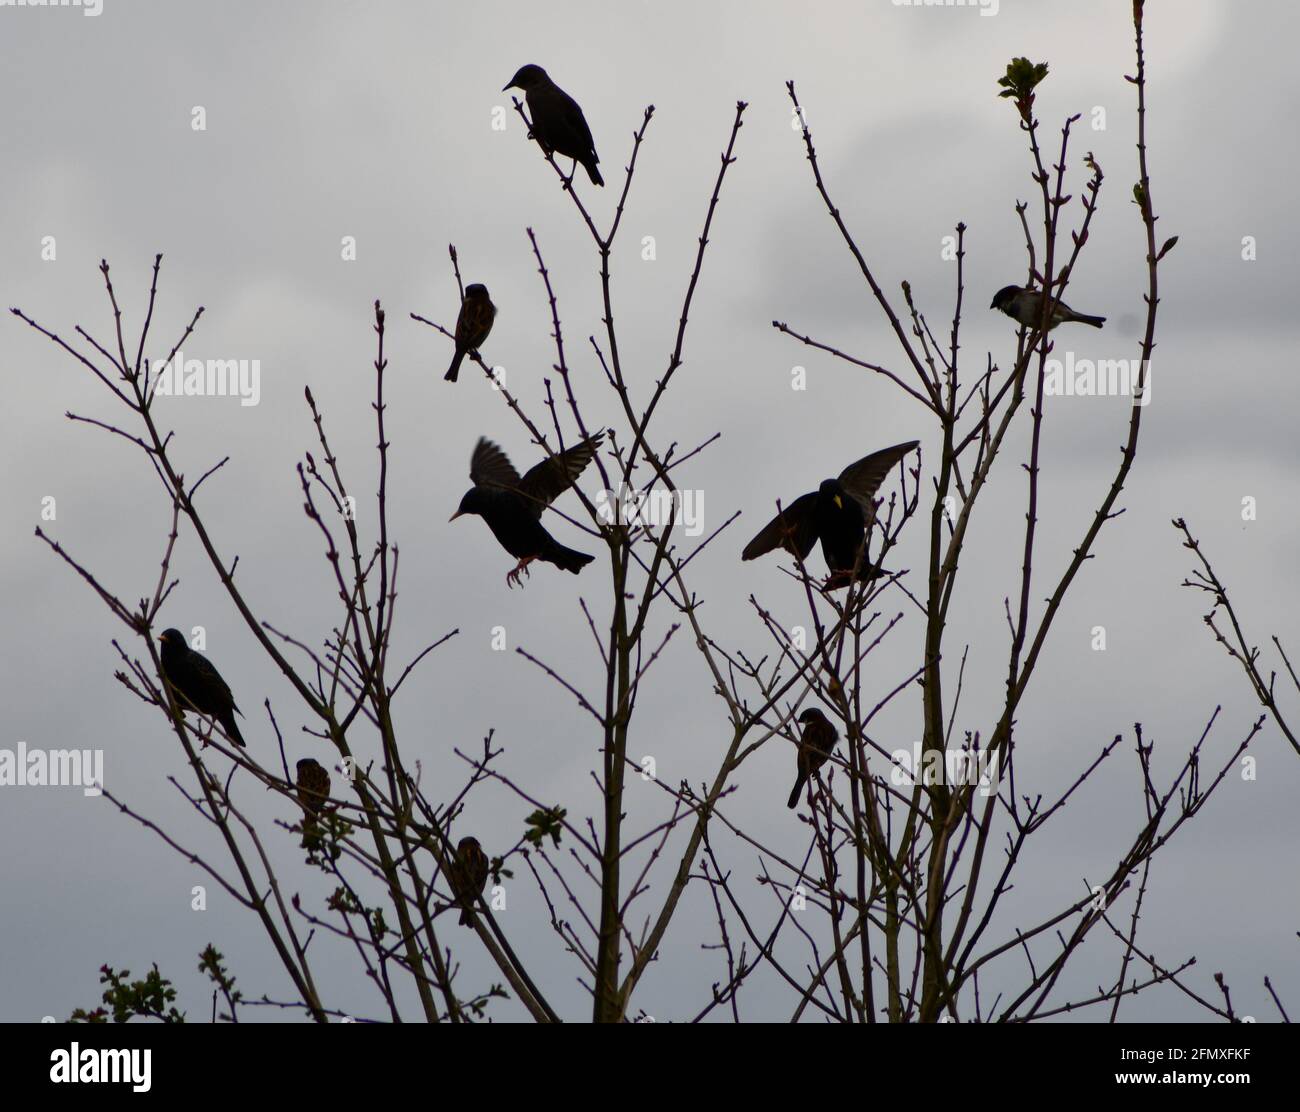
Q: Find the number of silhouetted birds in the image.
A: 9